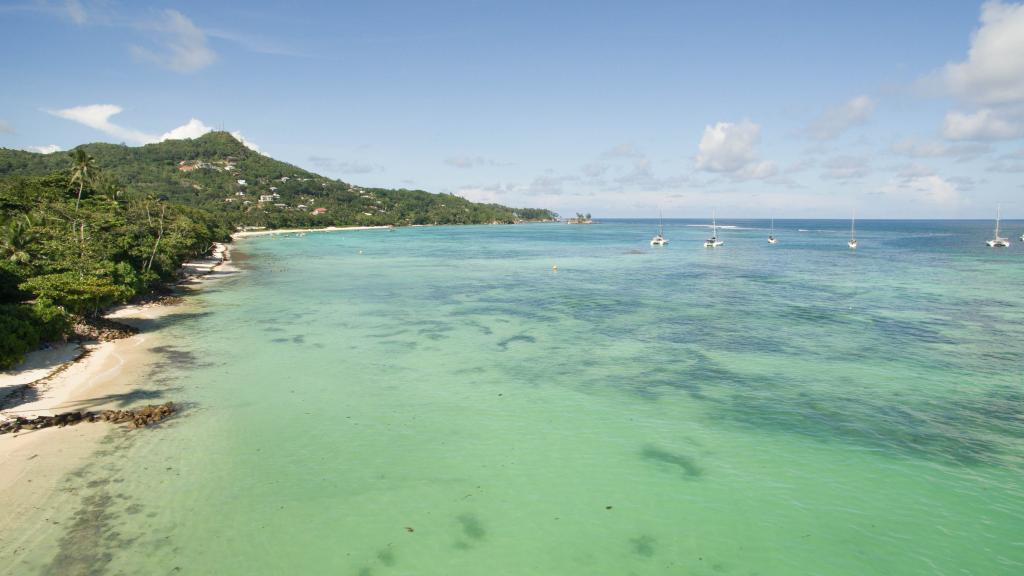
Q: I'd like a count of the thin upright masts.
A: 5